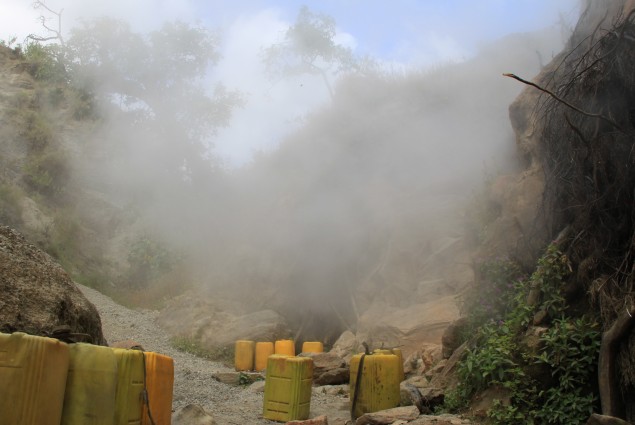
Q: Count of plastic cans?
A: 11